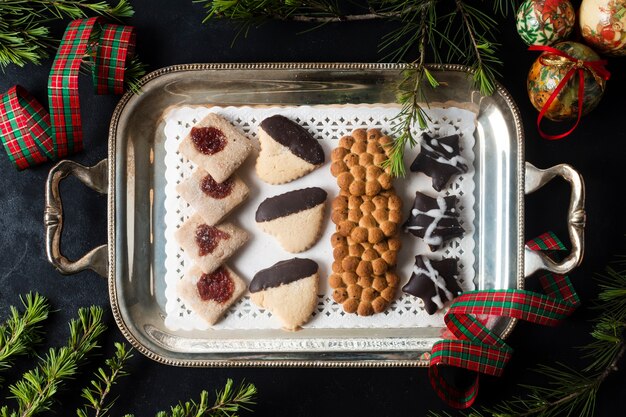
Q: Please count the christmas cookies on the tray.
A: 14